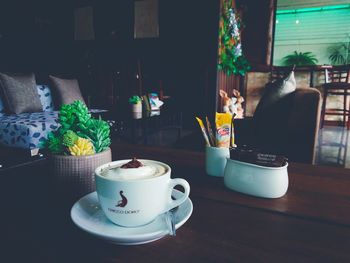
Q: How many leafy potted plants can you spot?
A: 2